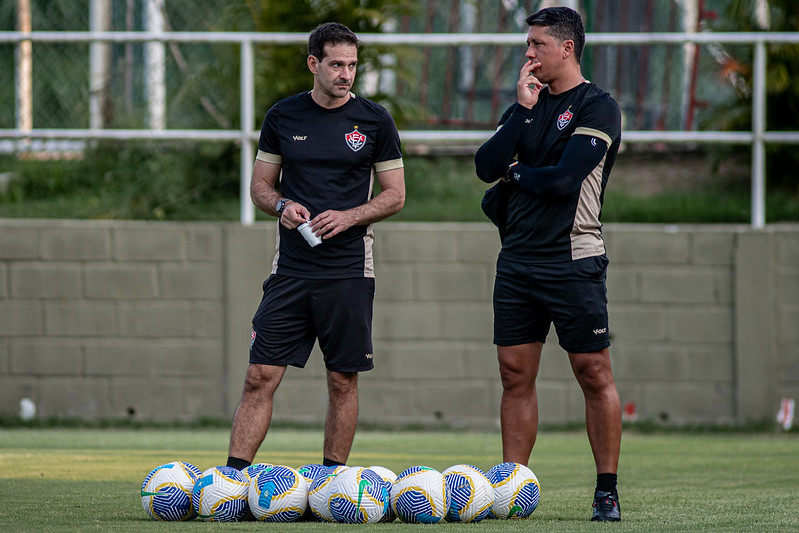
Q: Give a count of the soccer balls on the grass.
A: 11